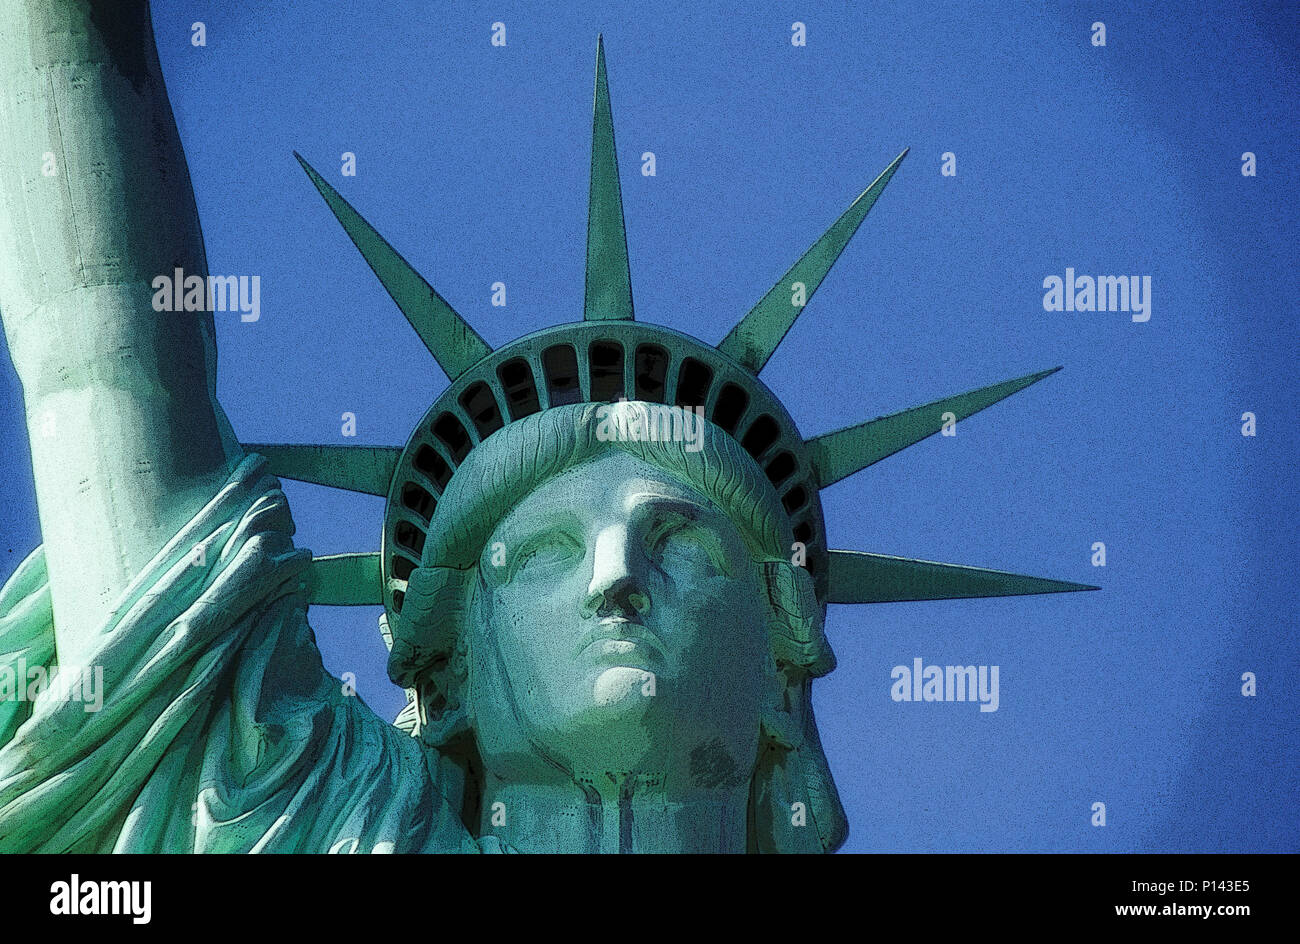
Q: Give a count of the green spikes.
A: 7